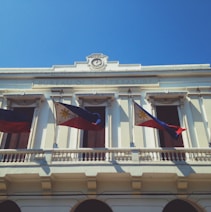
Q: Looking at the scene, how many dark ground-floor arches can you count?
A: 3